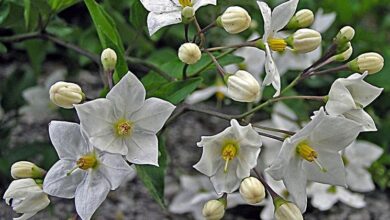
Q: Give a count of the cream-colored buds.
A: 14